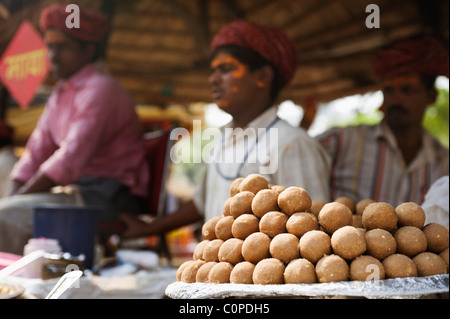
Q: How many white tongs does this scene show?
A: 2